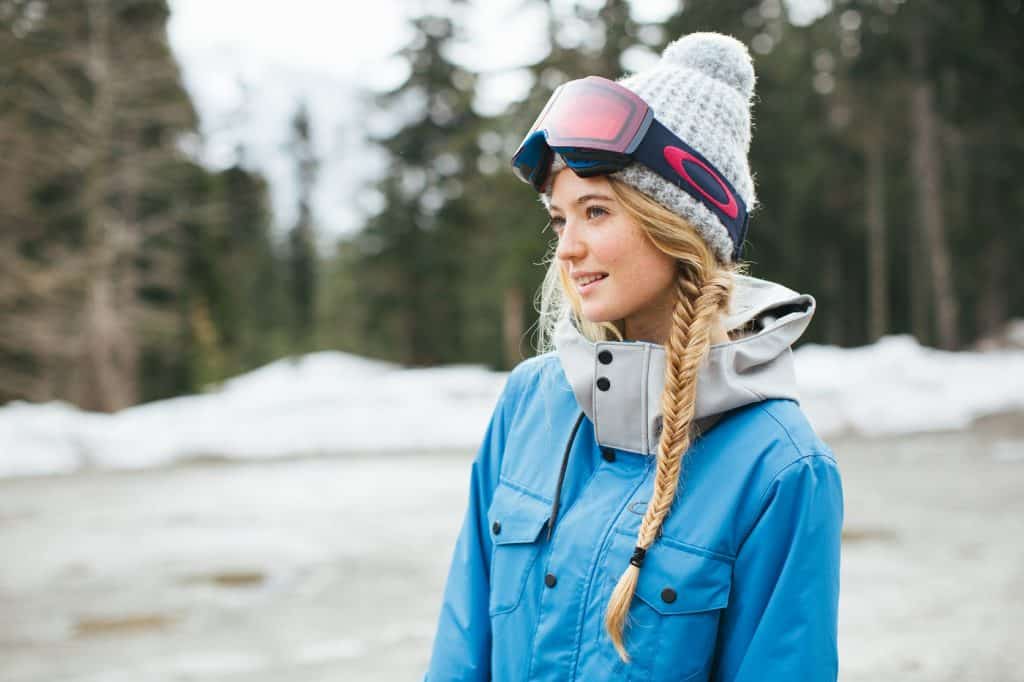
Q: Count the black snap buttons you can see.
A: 6